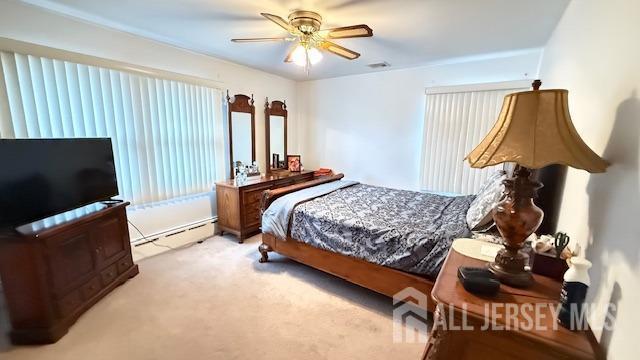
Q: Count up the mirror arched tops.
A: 2